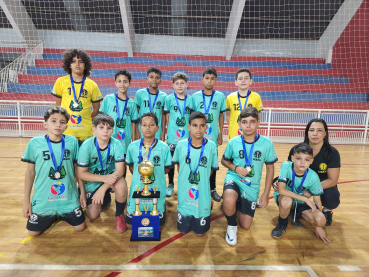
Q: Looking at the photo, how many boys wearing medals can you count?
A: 12